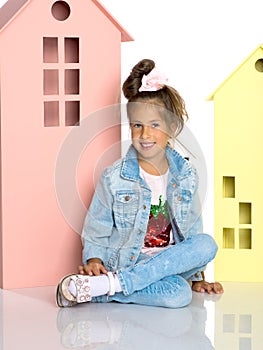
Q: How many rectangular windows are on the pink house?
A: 6